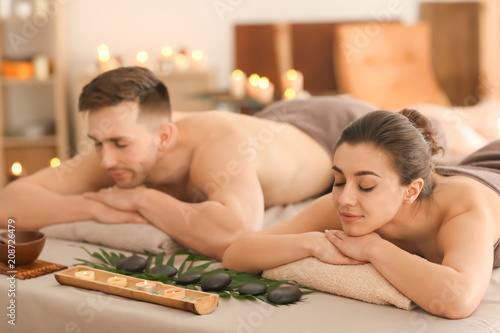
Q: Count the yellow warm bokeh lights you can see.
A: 13